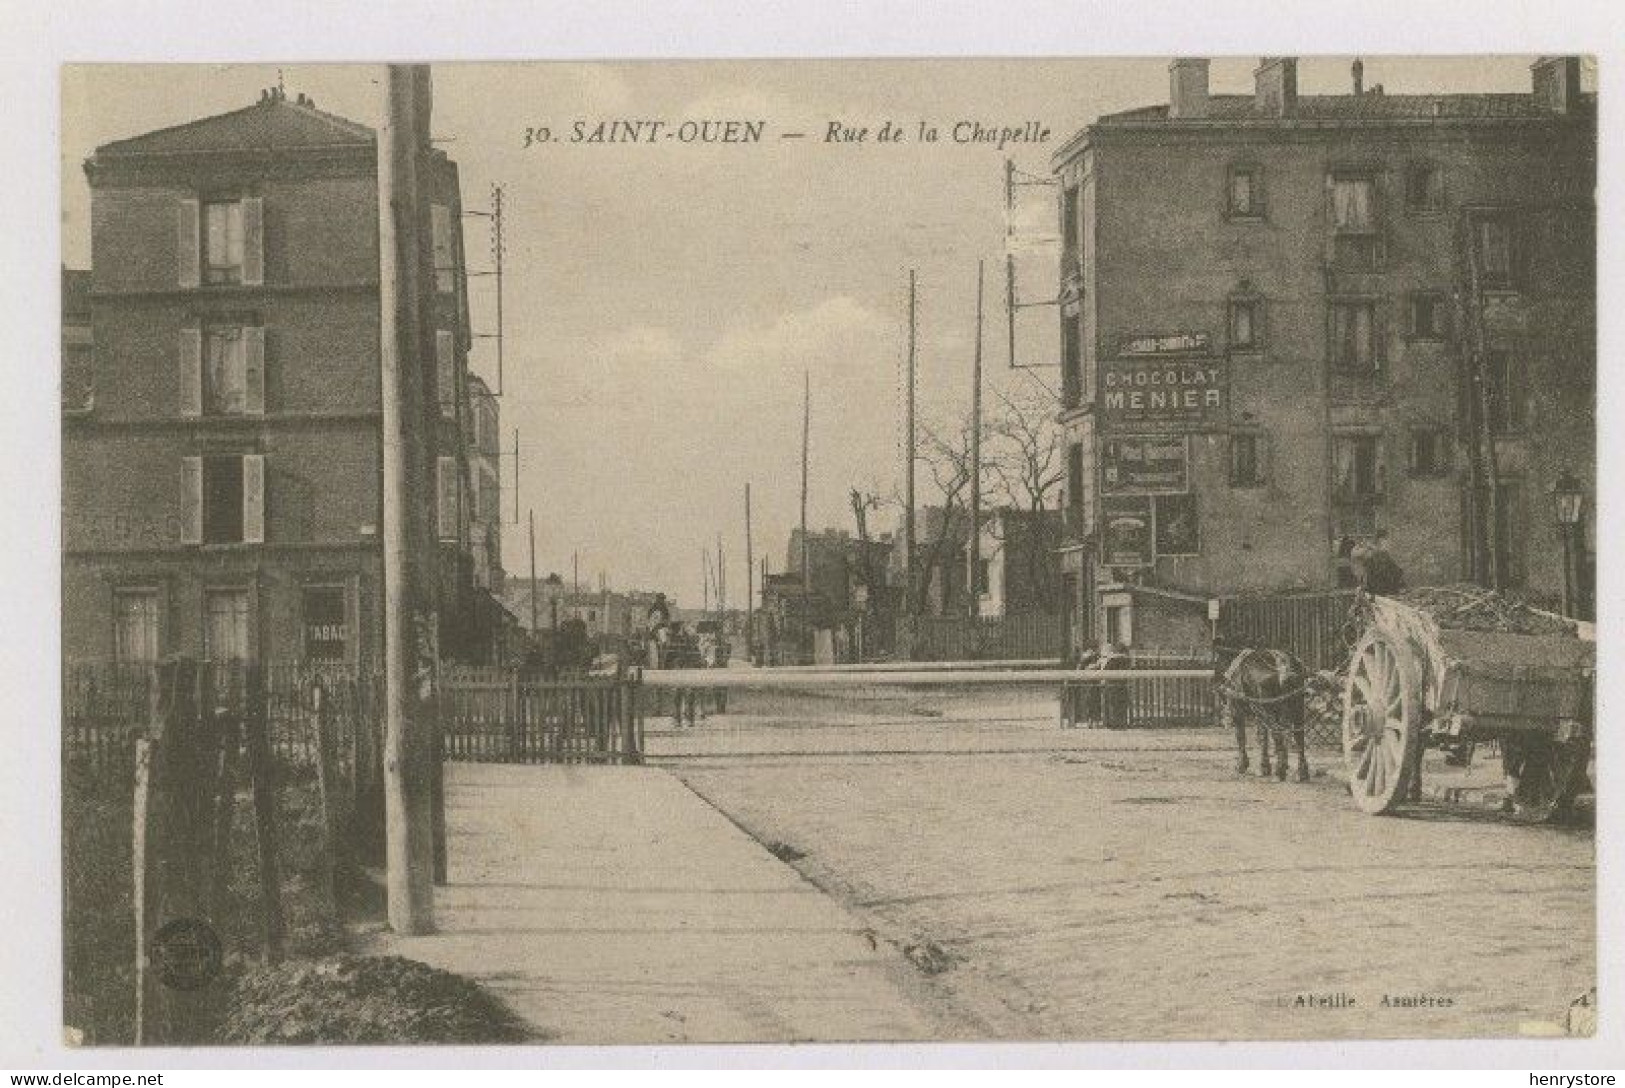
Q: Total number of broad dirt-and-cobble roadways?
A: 1